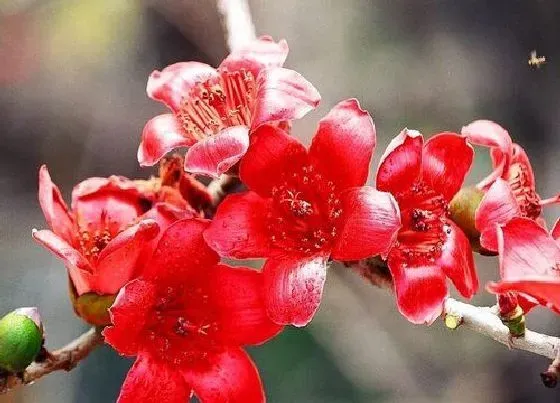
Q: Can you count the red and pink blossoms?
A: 7